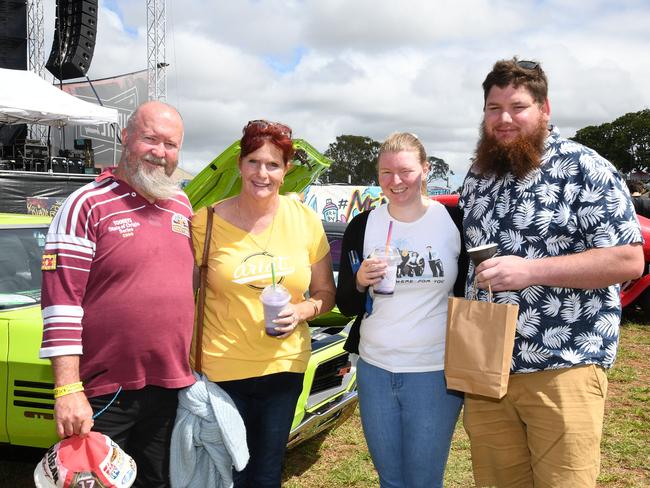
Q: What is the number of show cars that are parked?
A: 2